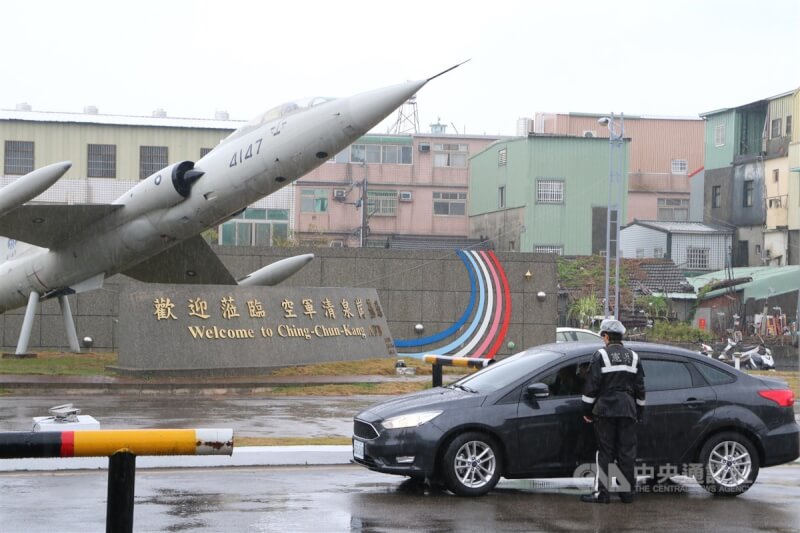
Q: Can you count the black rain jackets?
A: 1